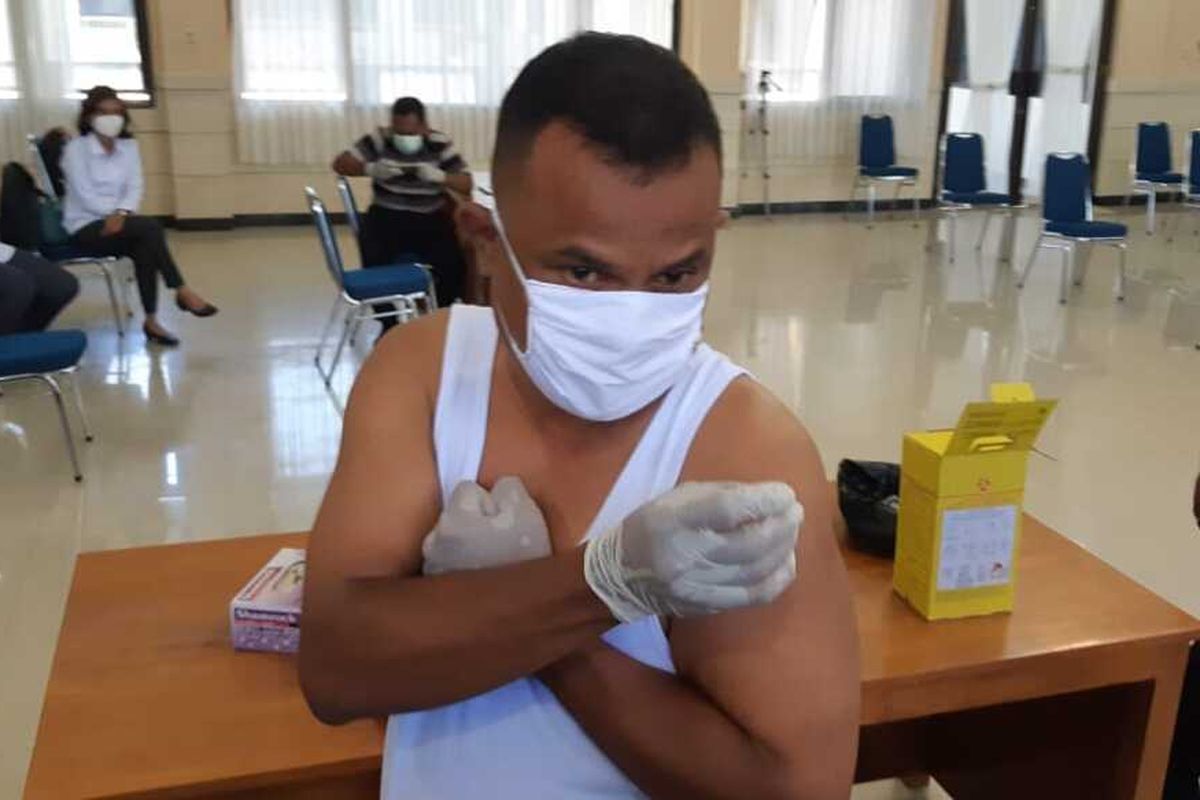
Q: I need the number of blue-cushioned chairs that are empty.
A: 7